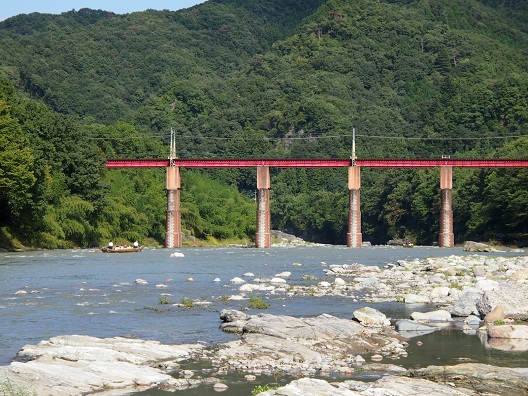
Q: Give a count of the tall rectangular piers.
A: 4